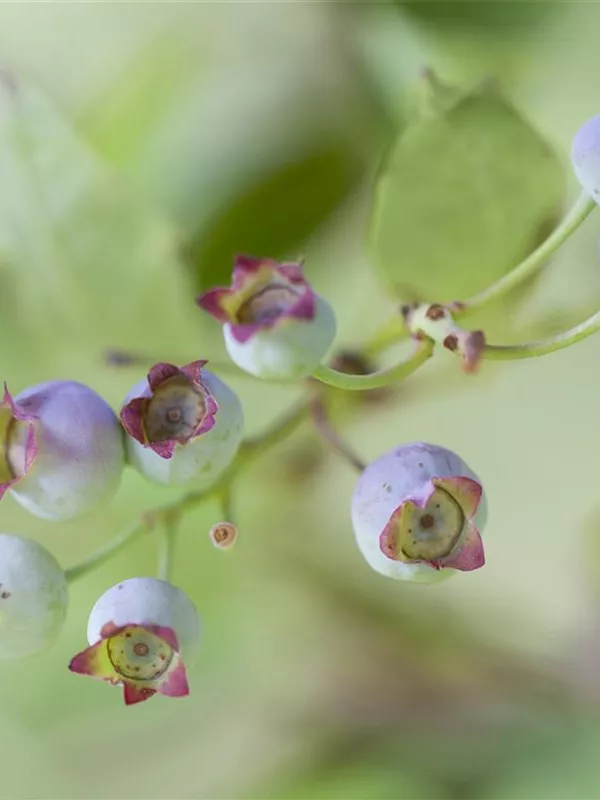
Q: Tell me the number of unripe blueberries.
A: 7